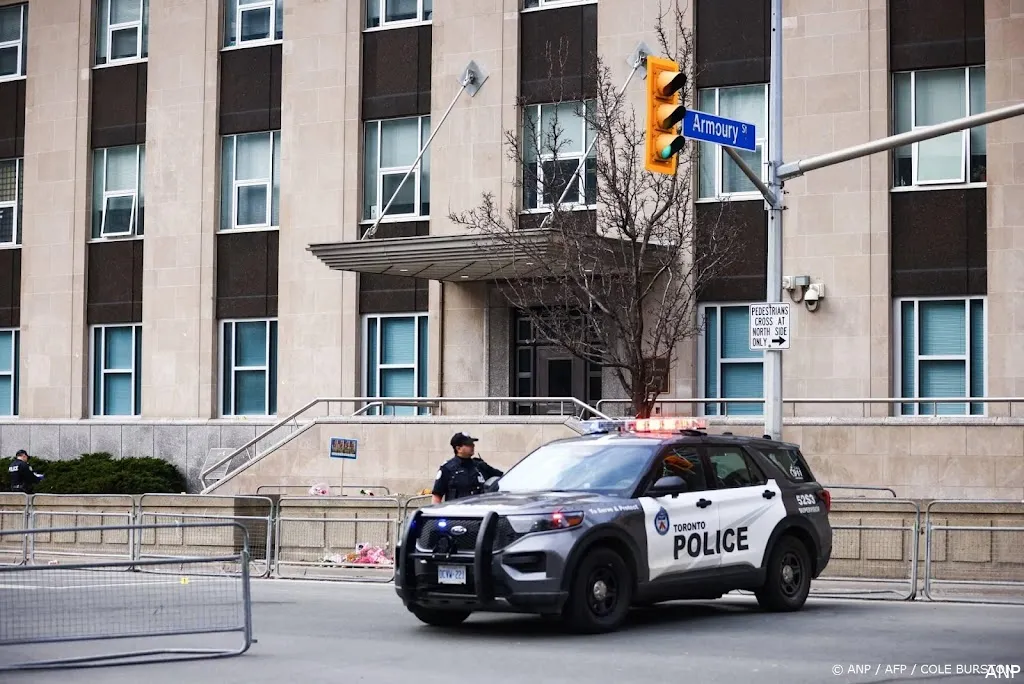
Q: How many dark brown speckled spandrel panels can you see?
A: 14